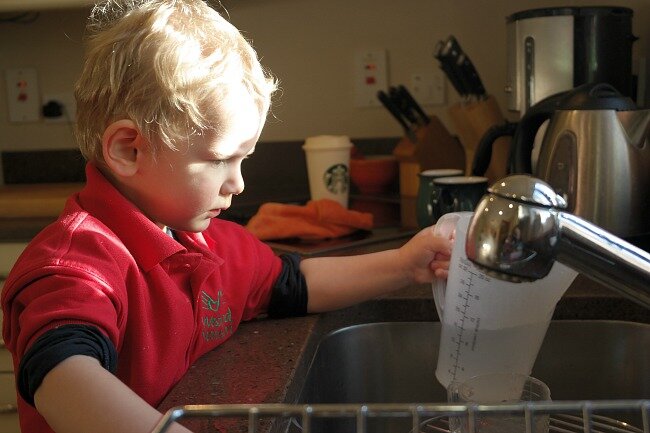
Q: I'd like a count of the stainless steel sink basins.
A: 1